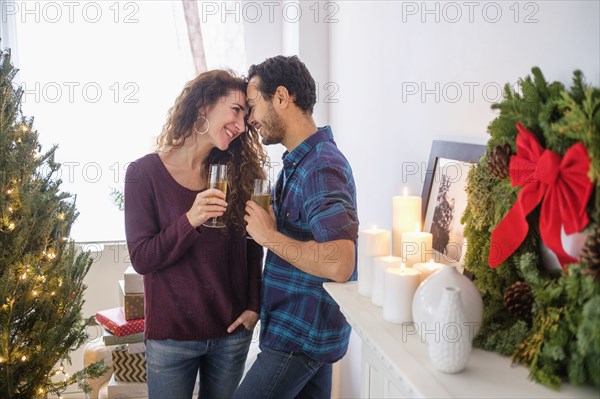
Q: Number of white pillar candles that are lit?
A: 6